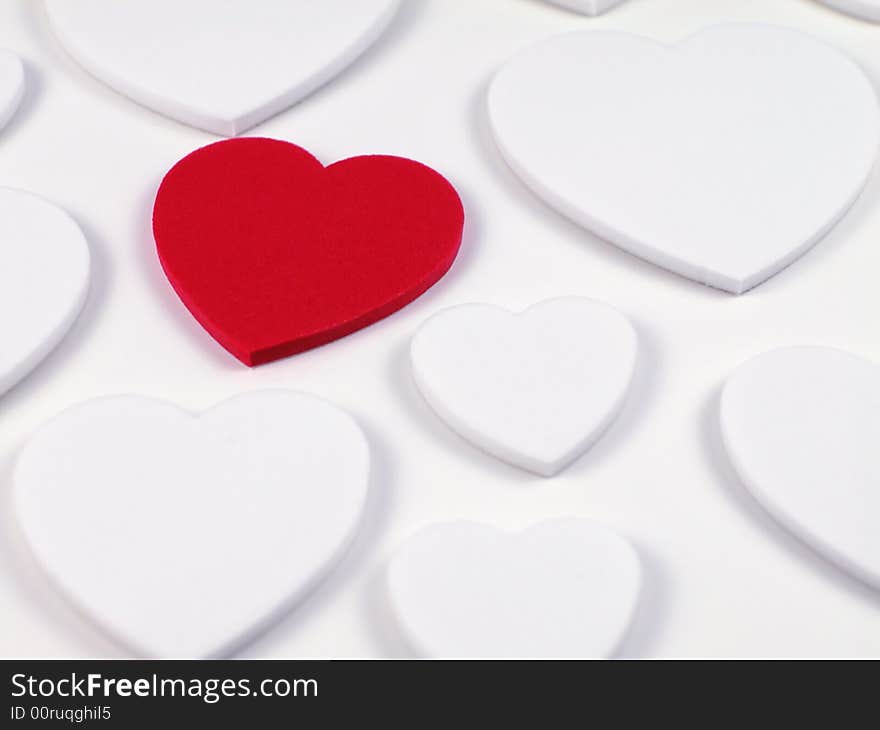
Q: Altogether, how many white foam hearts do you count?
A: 10